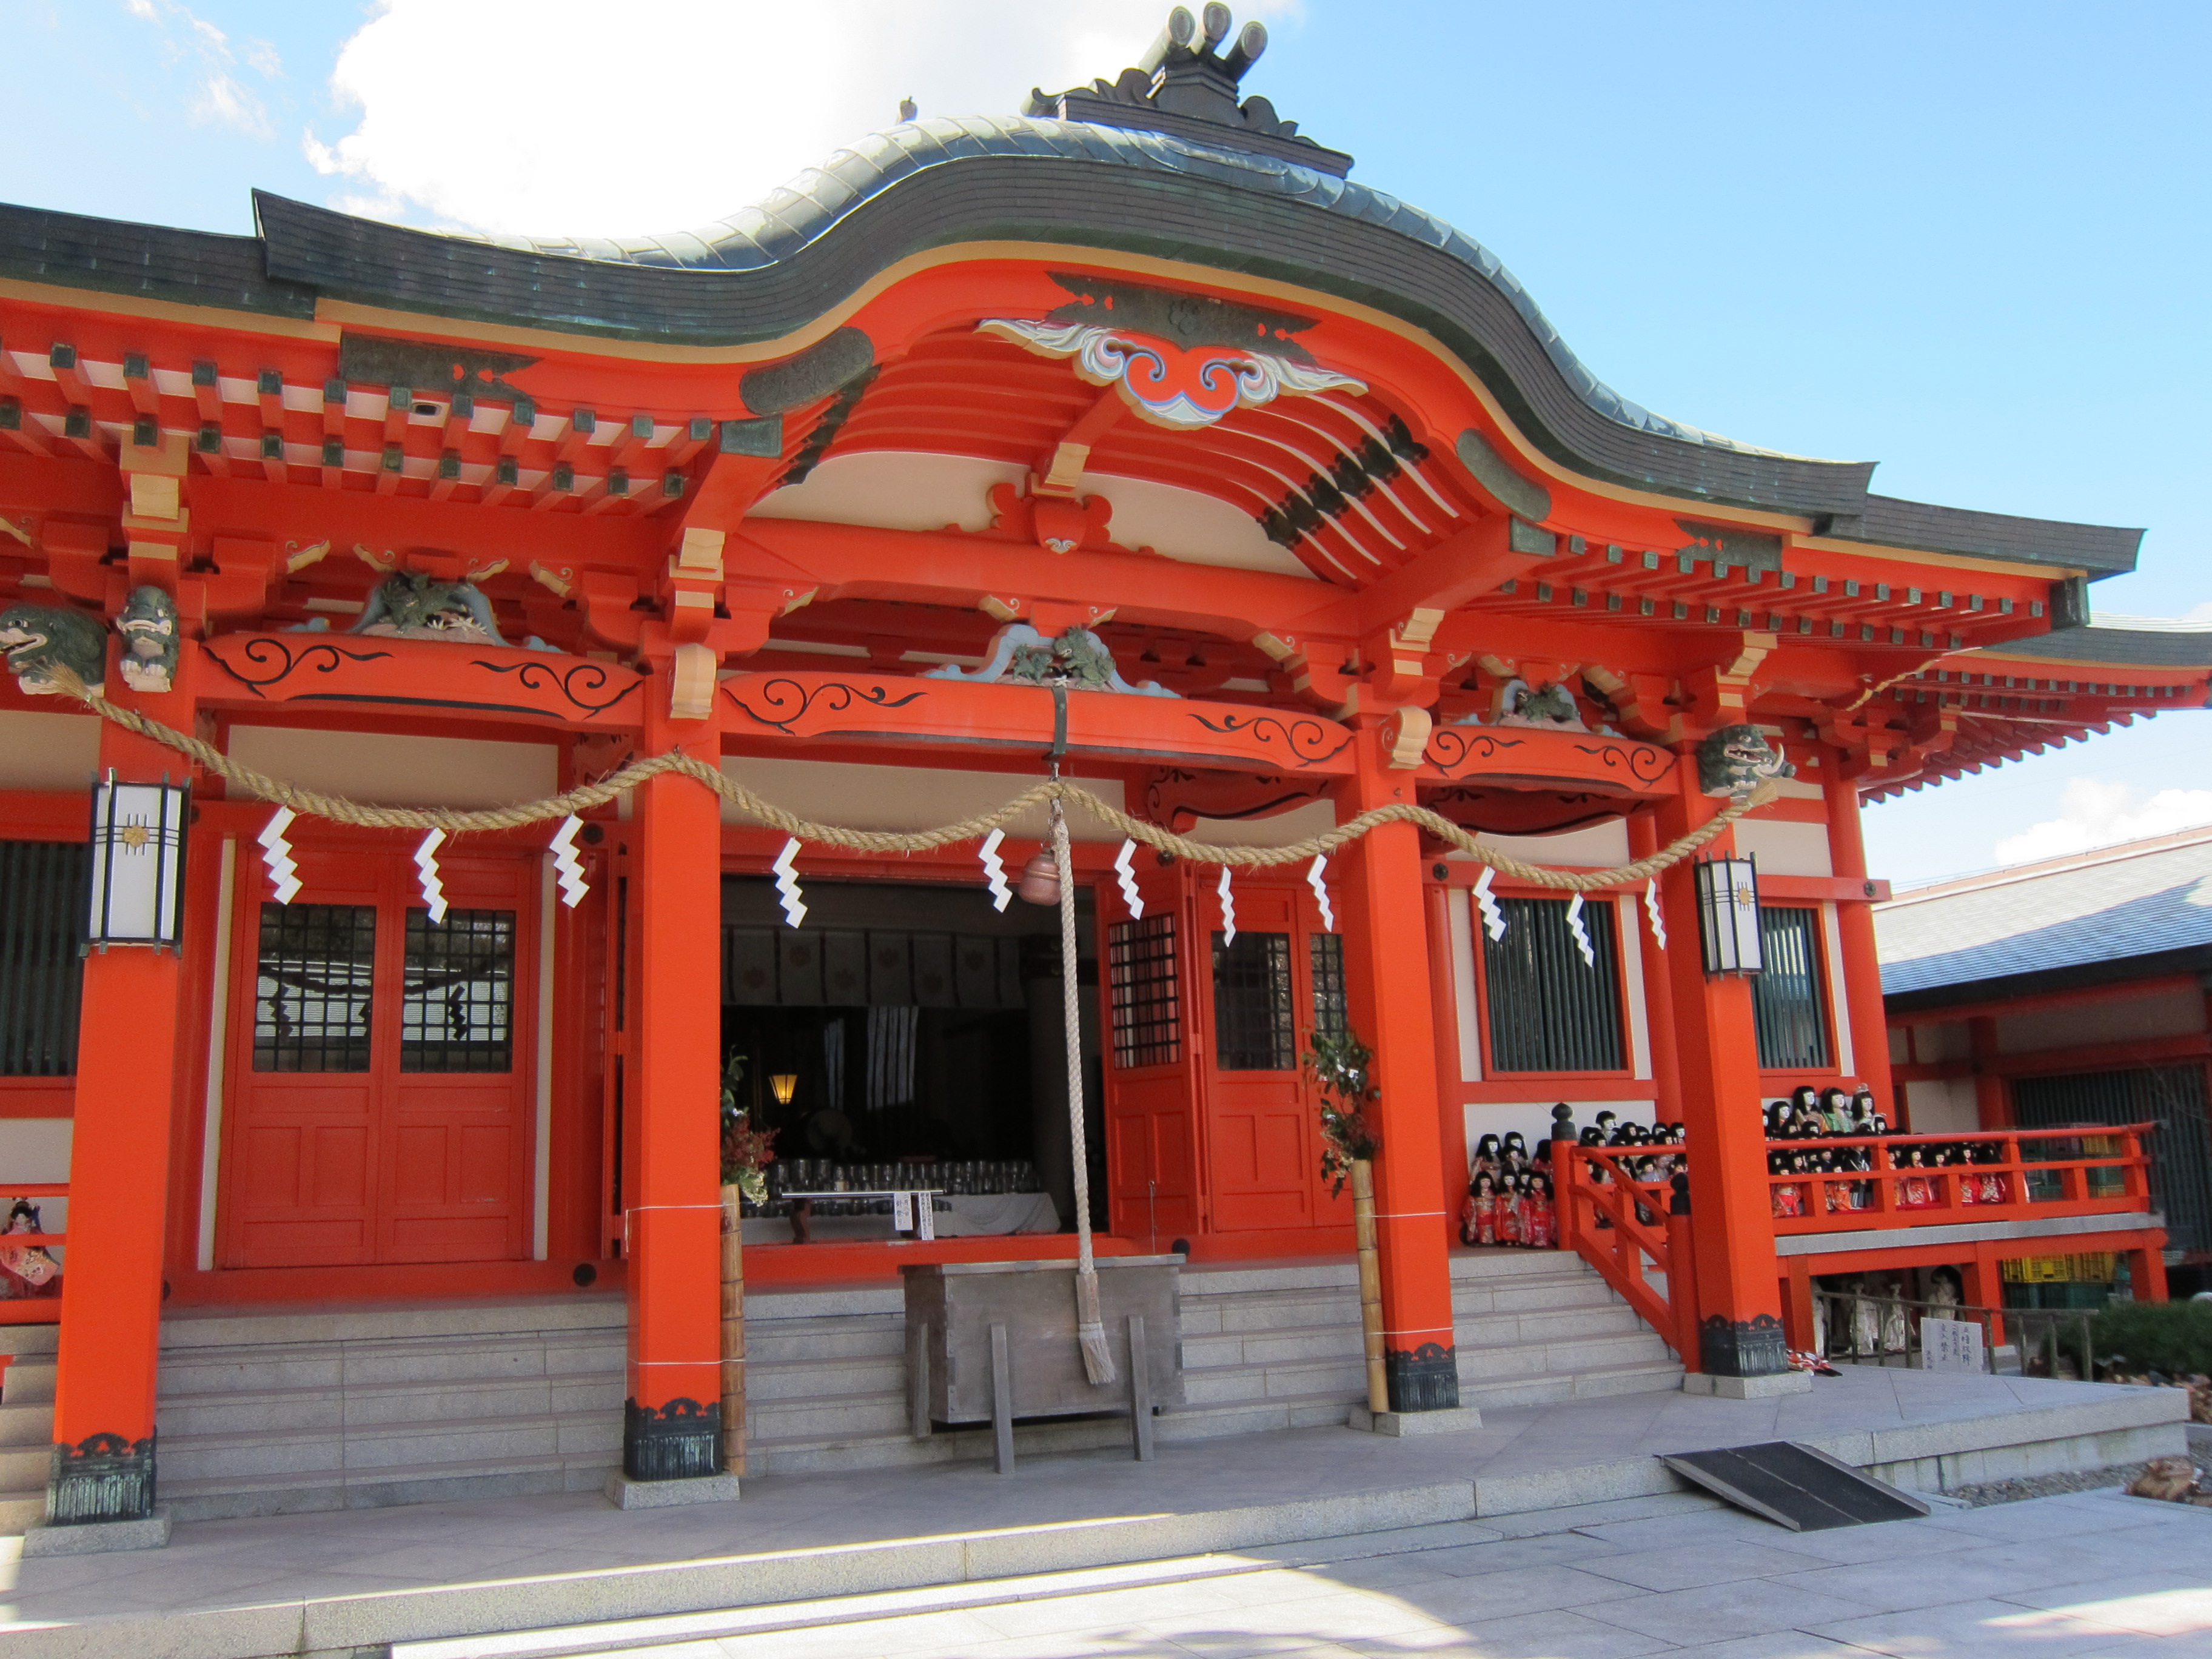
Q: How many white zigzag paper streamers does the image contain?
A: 11